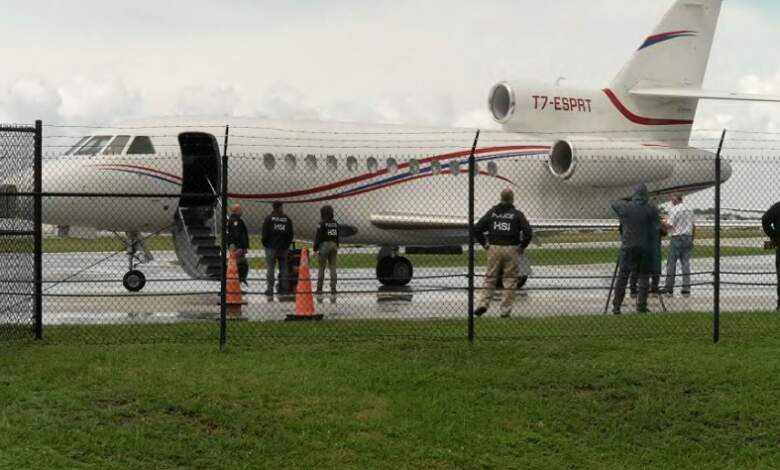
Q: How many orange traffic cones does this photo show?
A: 2